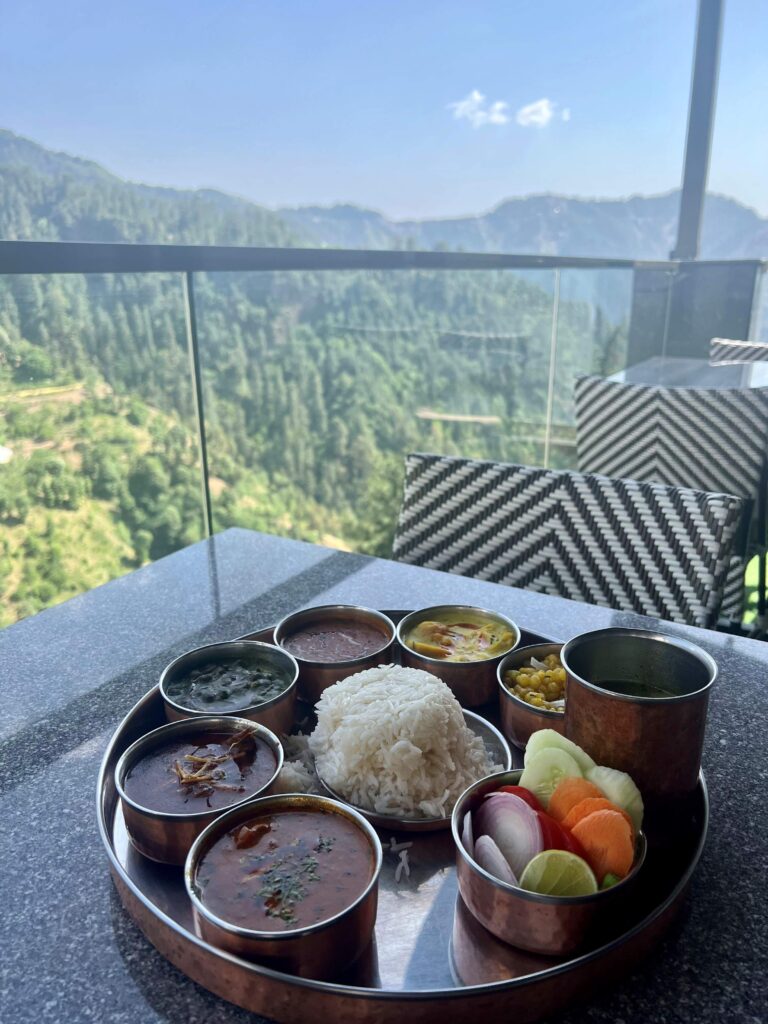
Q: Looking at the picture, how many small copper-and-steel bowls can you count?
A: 7